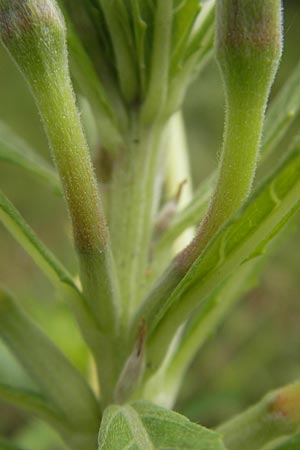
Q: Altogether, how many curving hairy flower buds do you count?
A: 2